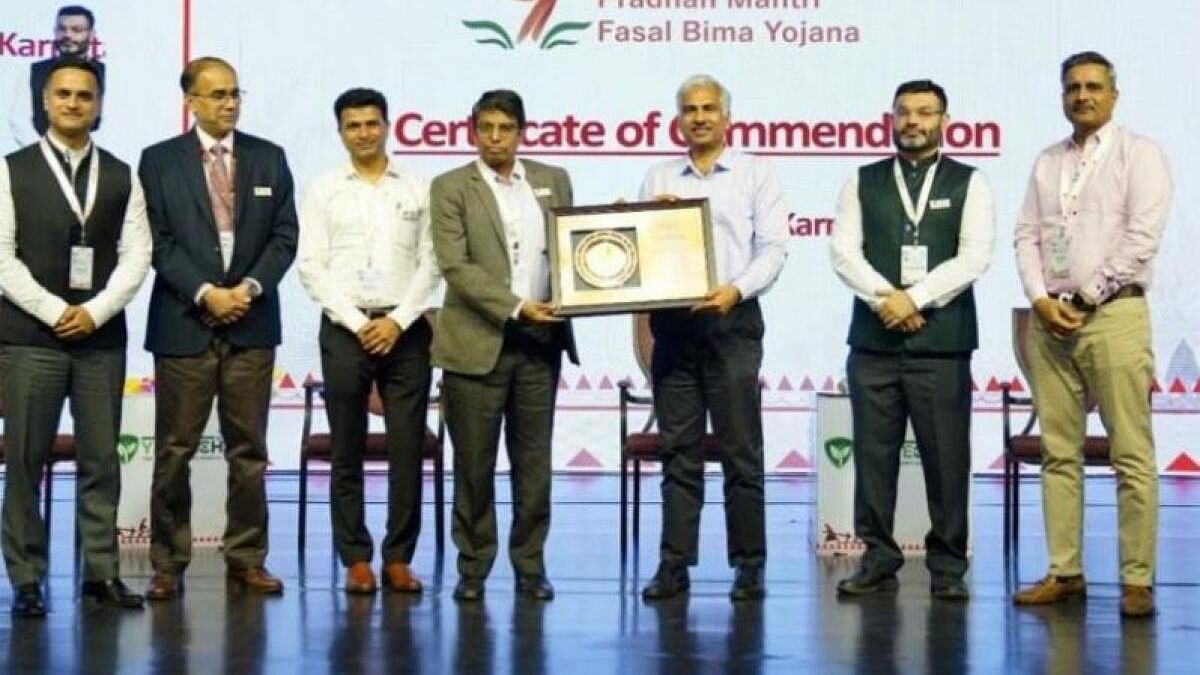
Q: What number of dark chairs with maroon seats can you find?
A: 4